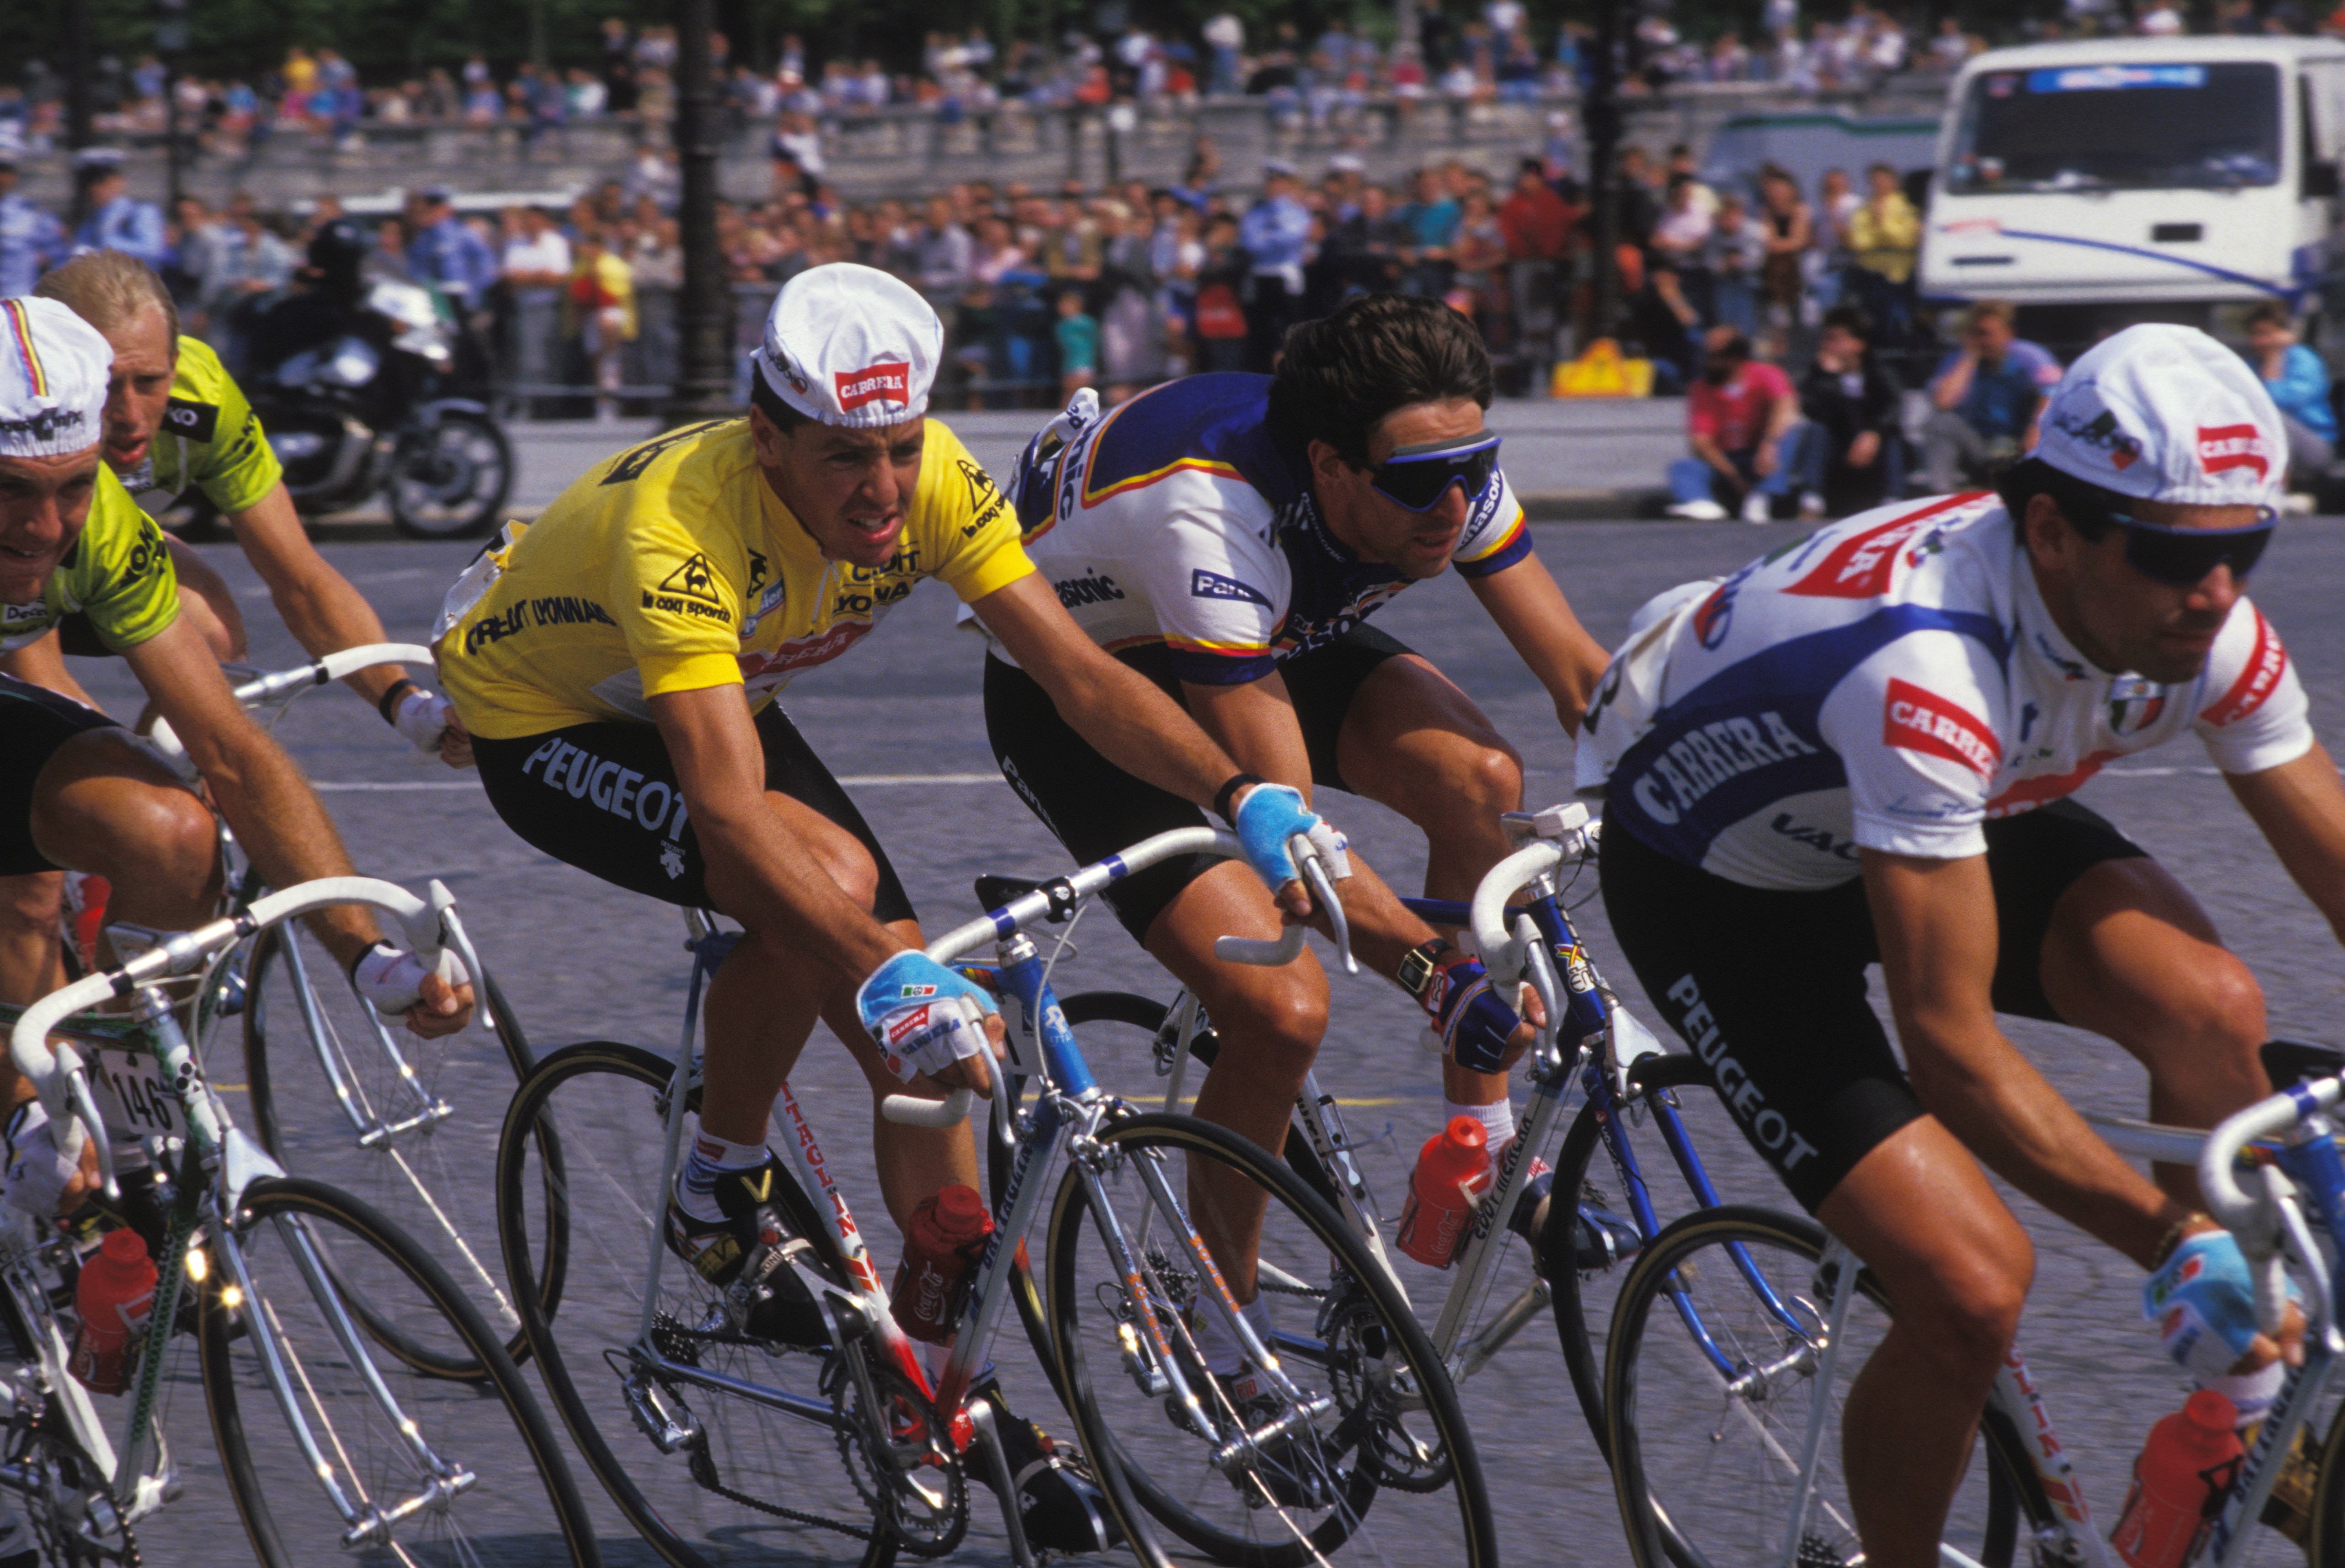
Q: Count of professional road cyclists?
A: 5